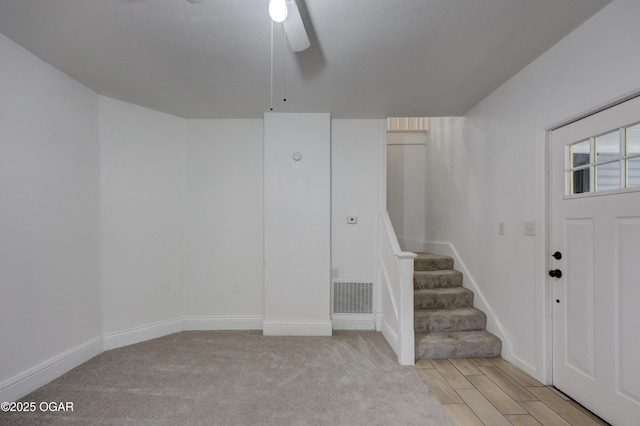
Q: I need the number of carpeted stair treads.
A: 5